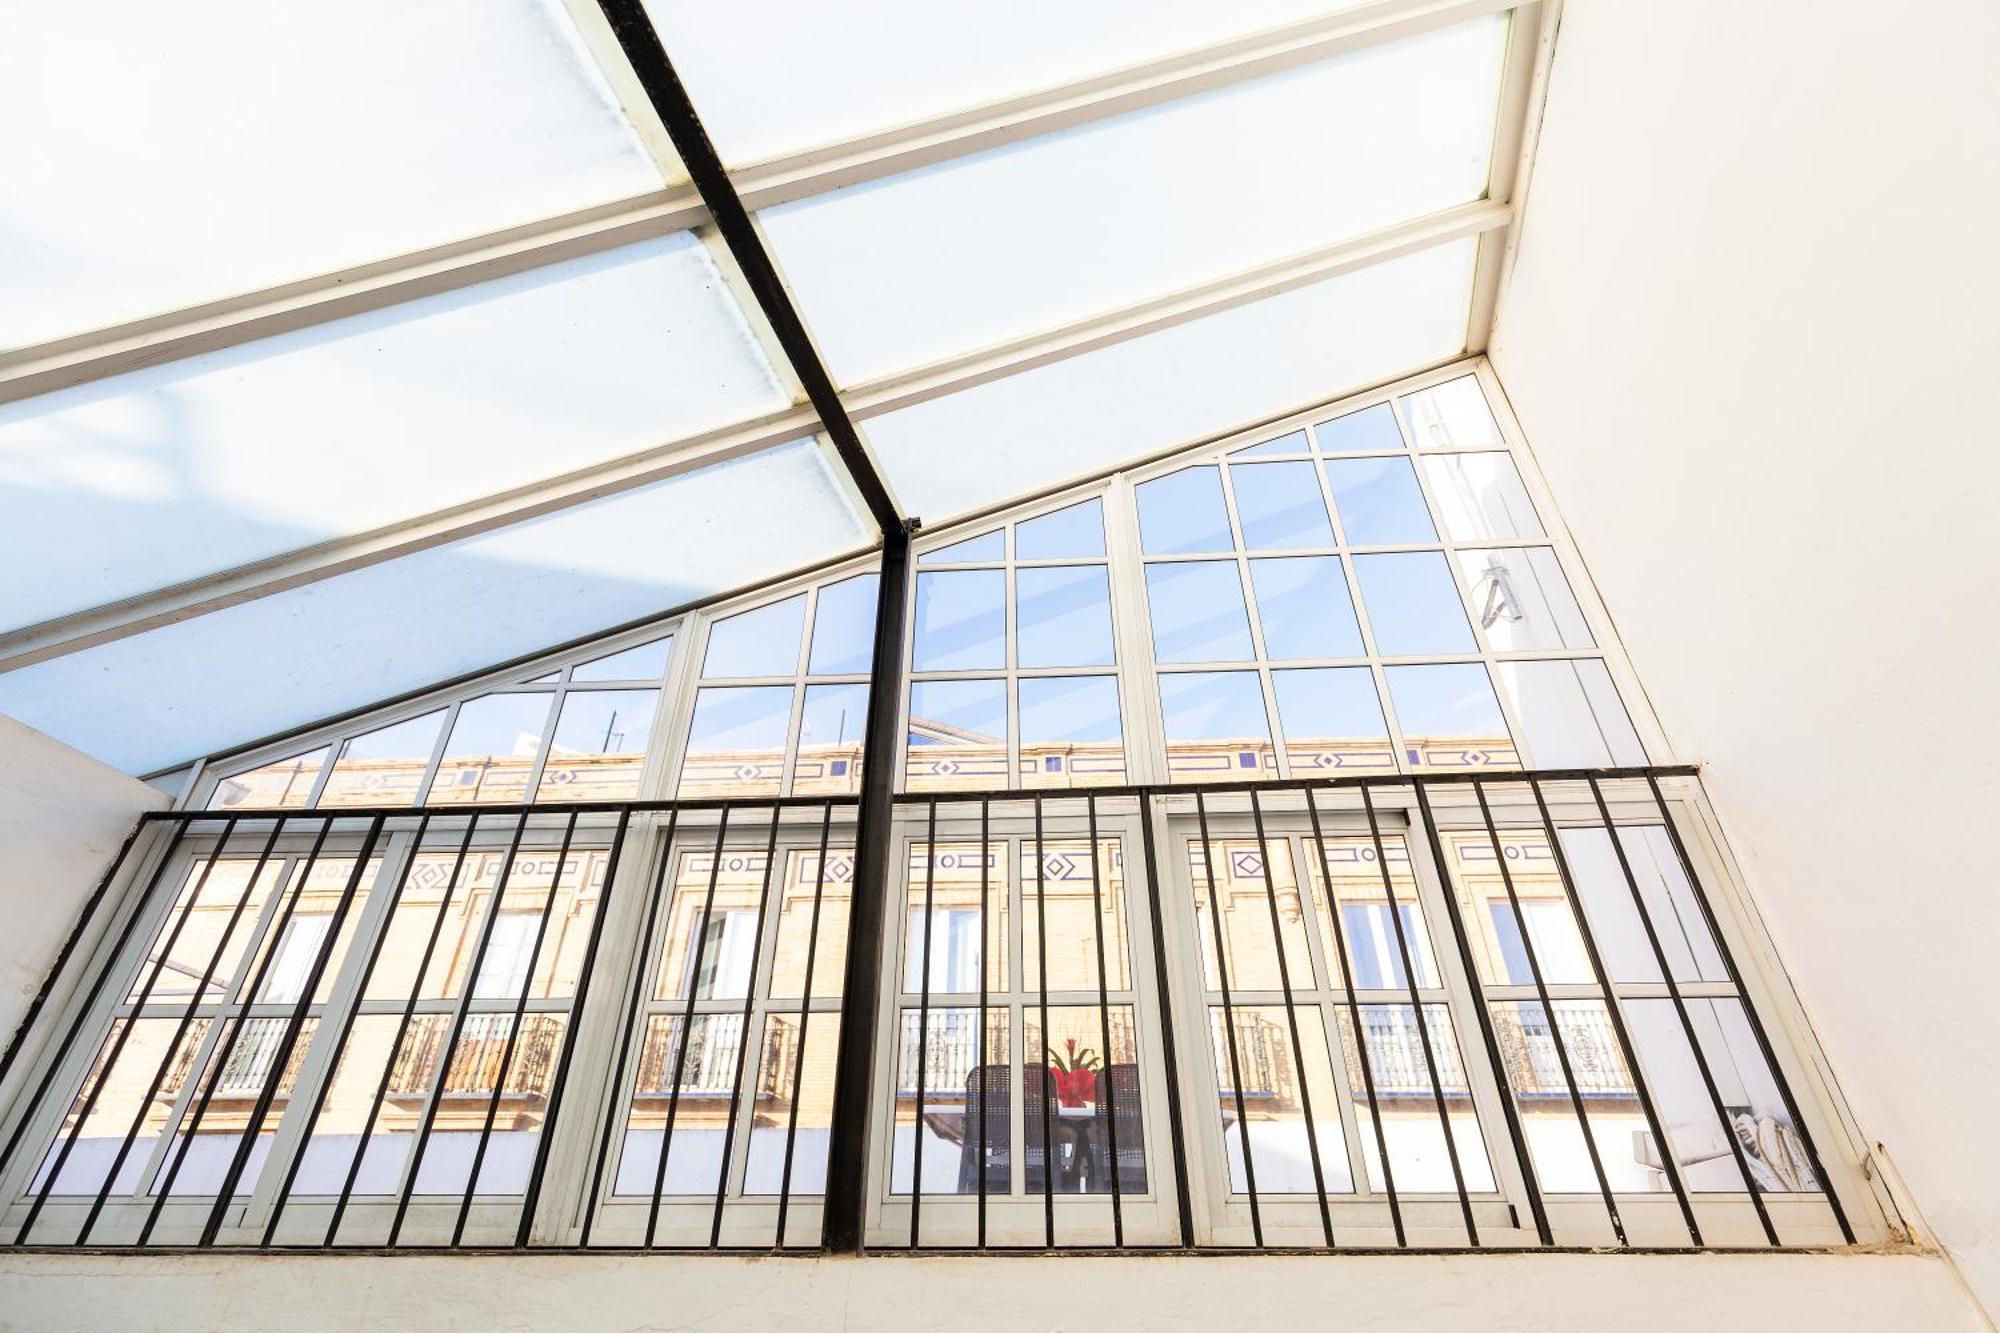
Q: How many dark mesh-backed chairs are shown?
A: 2